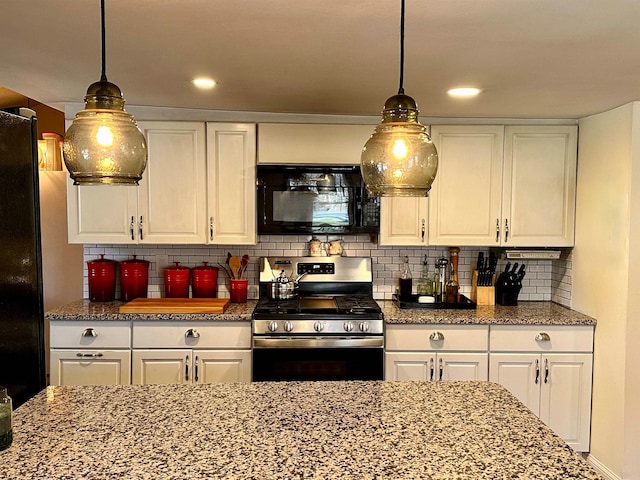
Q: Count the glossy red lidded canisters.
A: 4